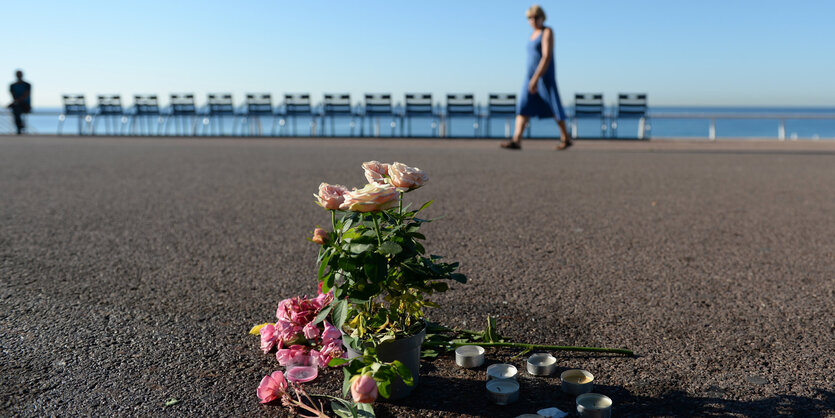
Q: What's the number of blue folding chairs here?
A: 14